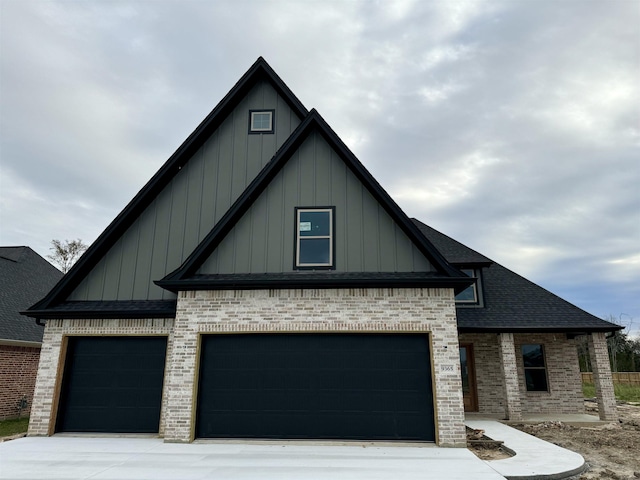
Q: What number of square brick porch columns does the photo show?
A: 2